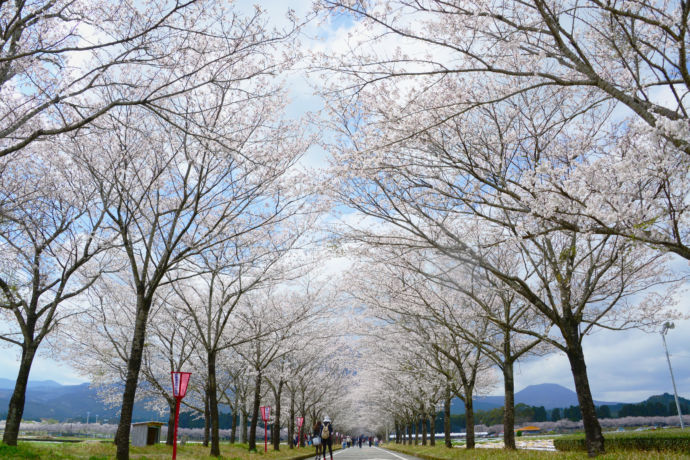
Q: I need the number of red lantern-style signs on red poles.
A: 3